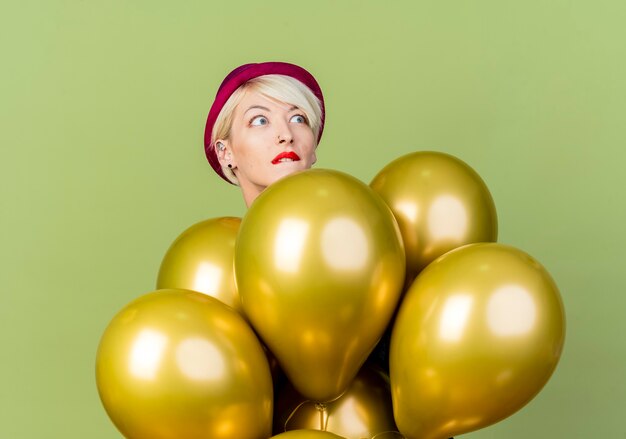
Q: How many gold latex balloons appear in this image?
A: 7